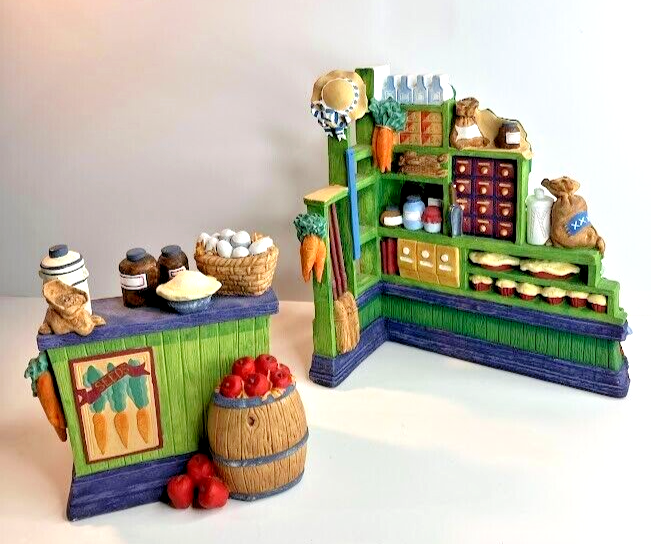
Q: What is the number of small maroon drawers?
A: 12